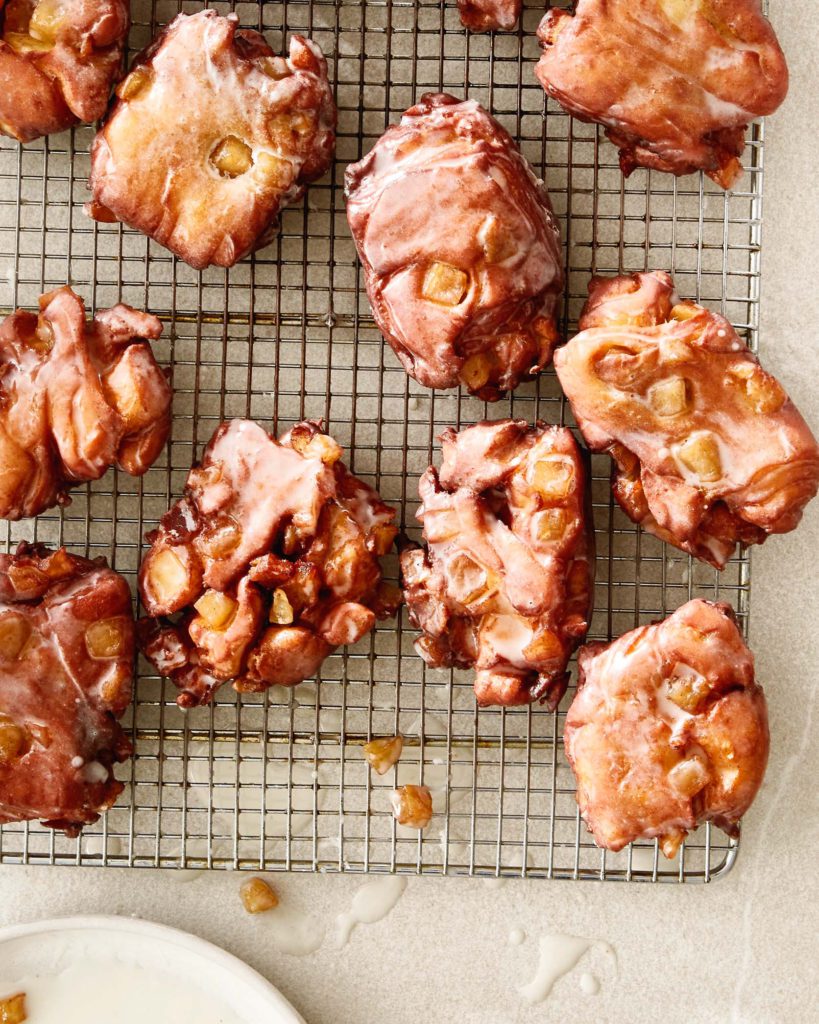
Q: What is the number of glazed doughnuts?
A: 11